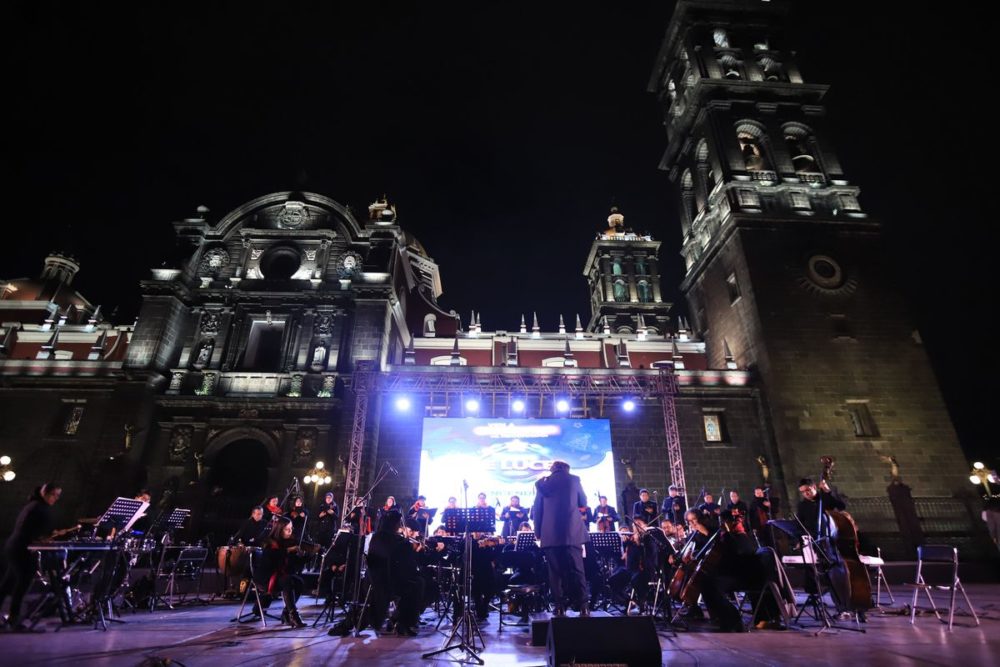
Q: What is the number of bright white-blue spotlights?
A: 5